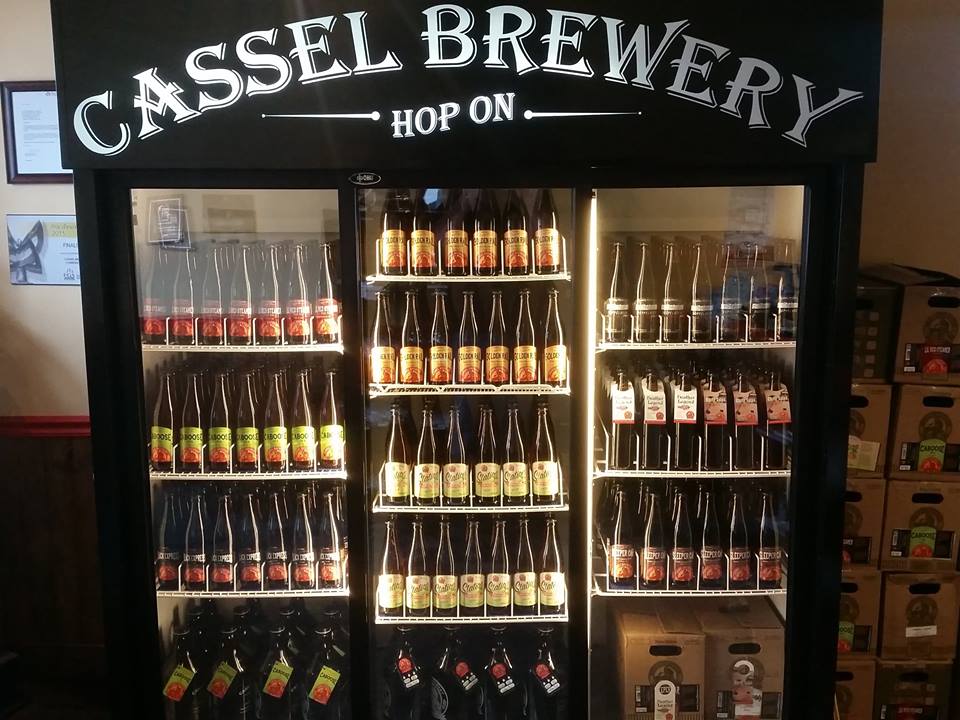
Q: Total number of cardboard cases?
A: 12